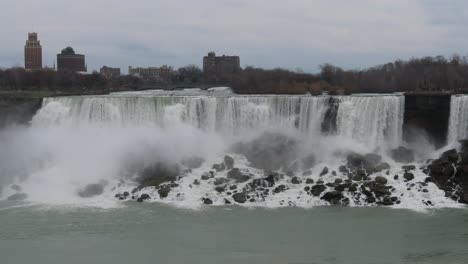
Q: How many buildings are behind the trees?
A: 5